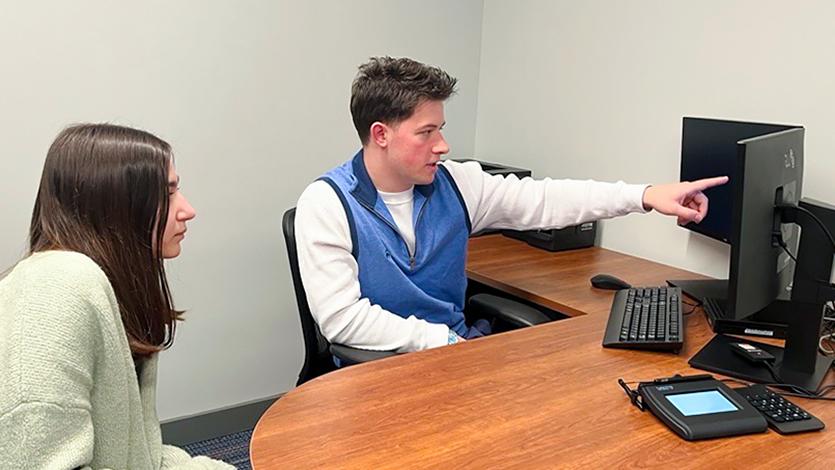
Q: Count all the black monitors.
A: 2